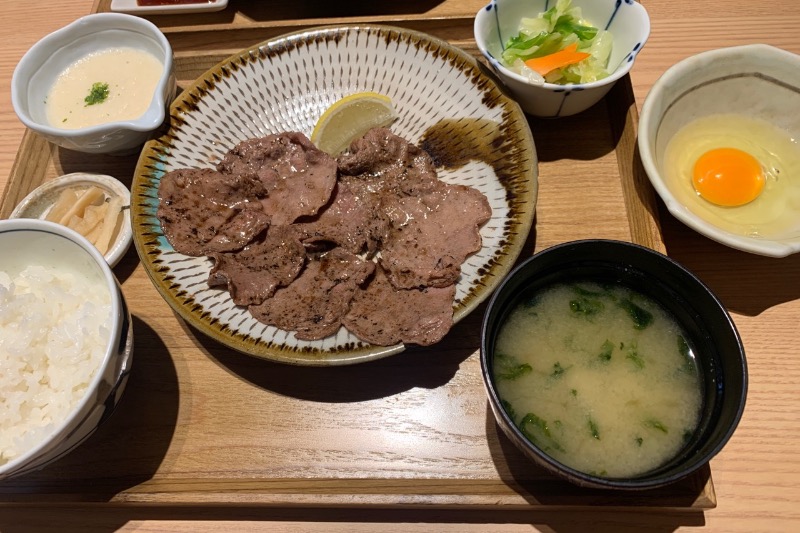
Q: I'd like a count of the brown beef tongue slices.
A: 8